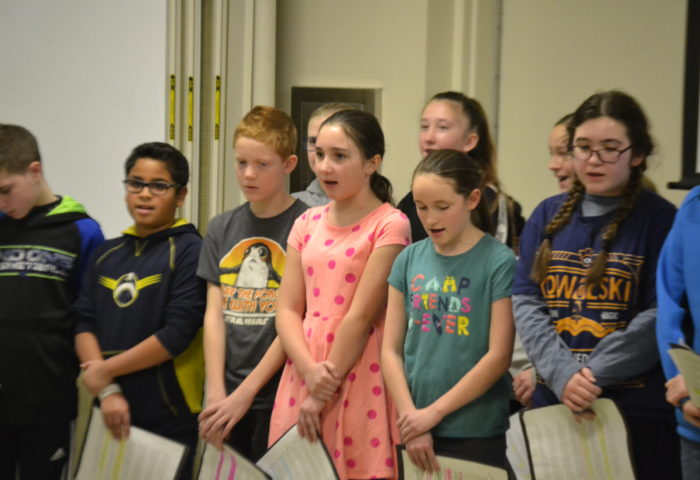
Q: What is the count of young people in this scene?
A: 10